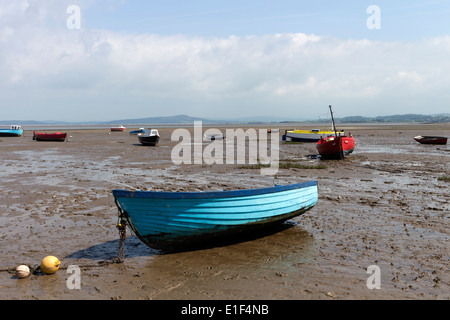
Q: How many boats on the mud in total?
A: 11